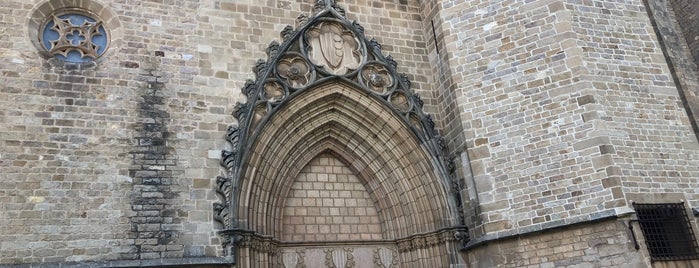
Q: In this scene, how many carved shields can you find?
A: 4